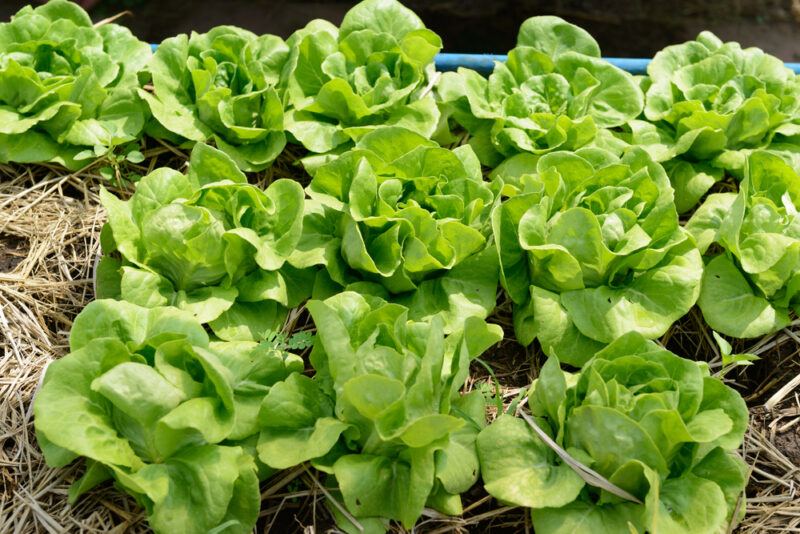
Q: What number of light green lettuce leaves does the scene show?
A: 12